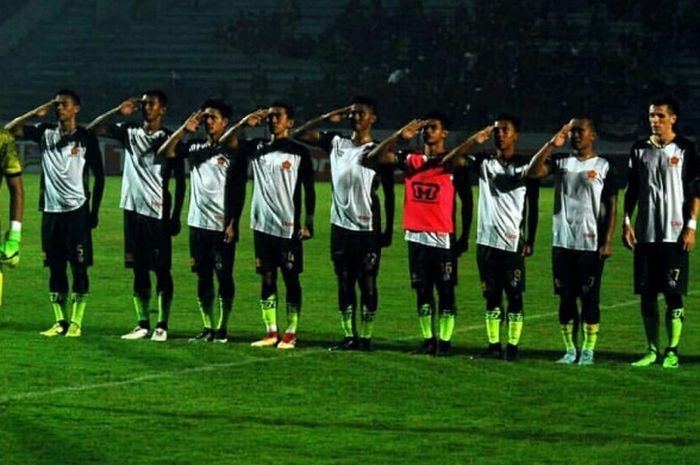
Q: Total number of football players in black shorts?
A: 9